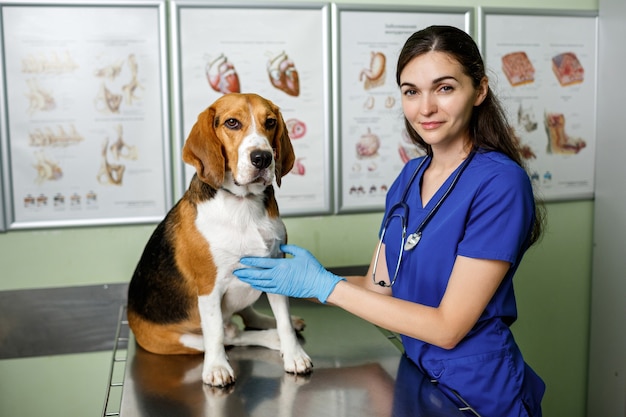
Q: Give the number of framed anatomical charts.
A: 4